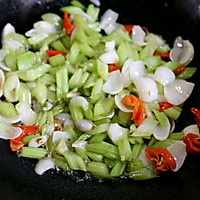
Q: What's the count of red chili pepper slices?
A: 12